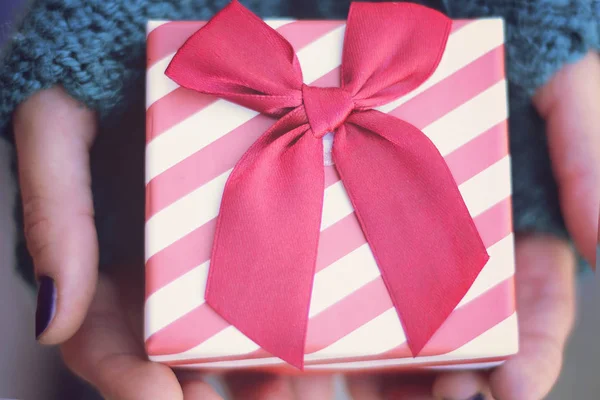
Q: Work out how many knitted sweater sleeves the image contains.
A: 2